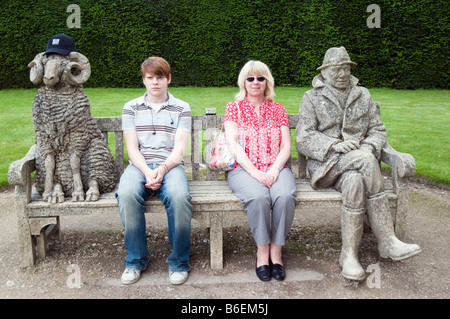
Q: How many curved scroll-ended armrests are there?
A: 2